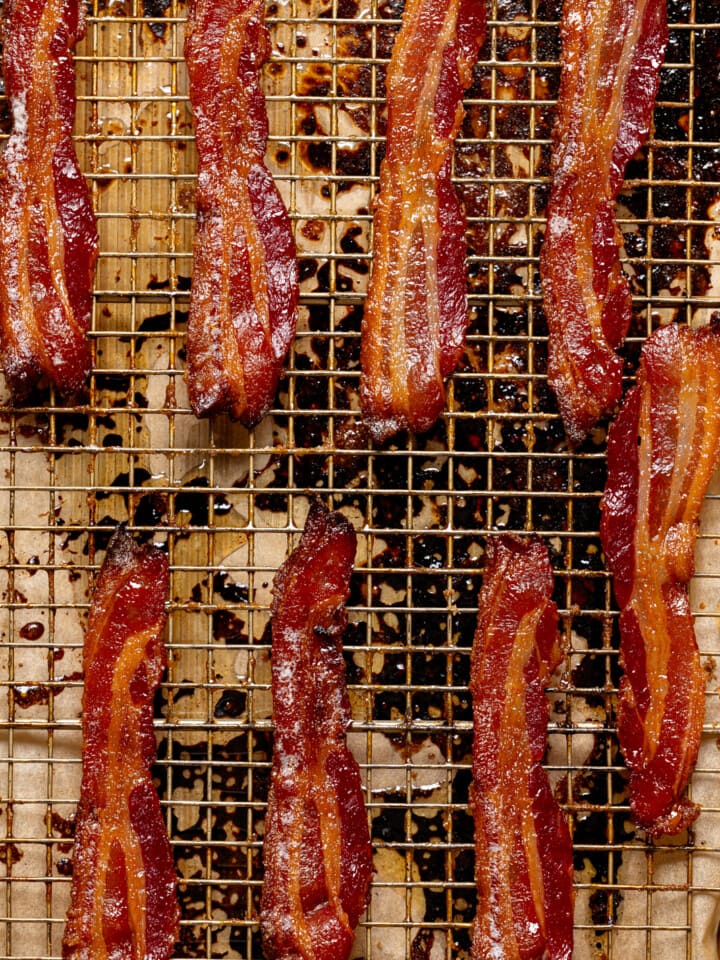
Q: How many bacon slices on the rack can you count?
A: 8